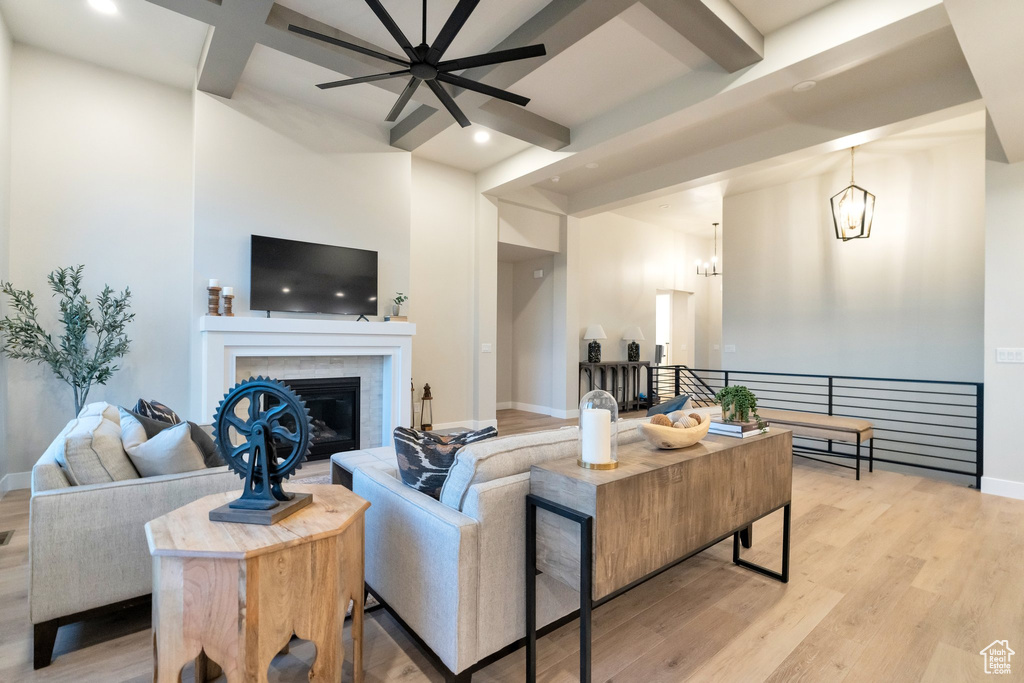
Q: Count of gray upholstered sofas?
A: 2